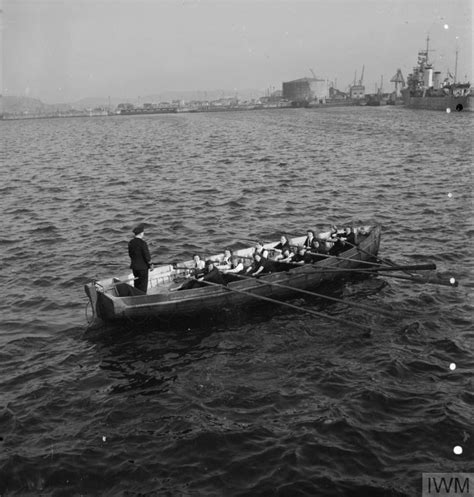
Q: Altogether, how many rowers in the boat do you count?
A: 12